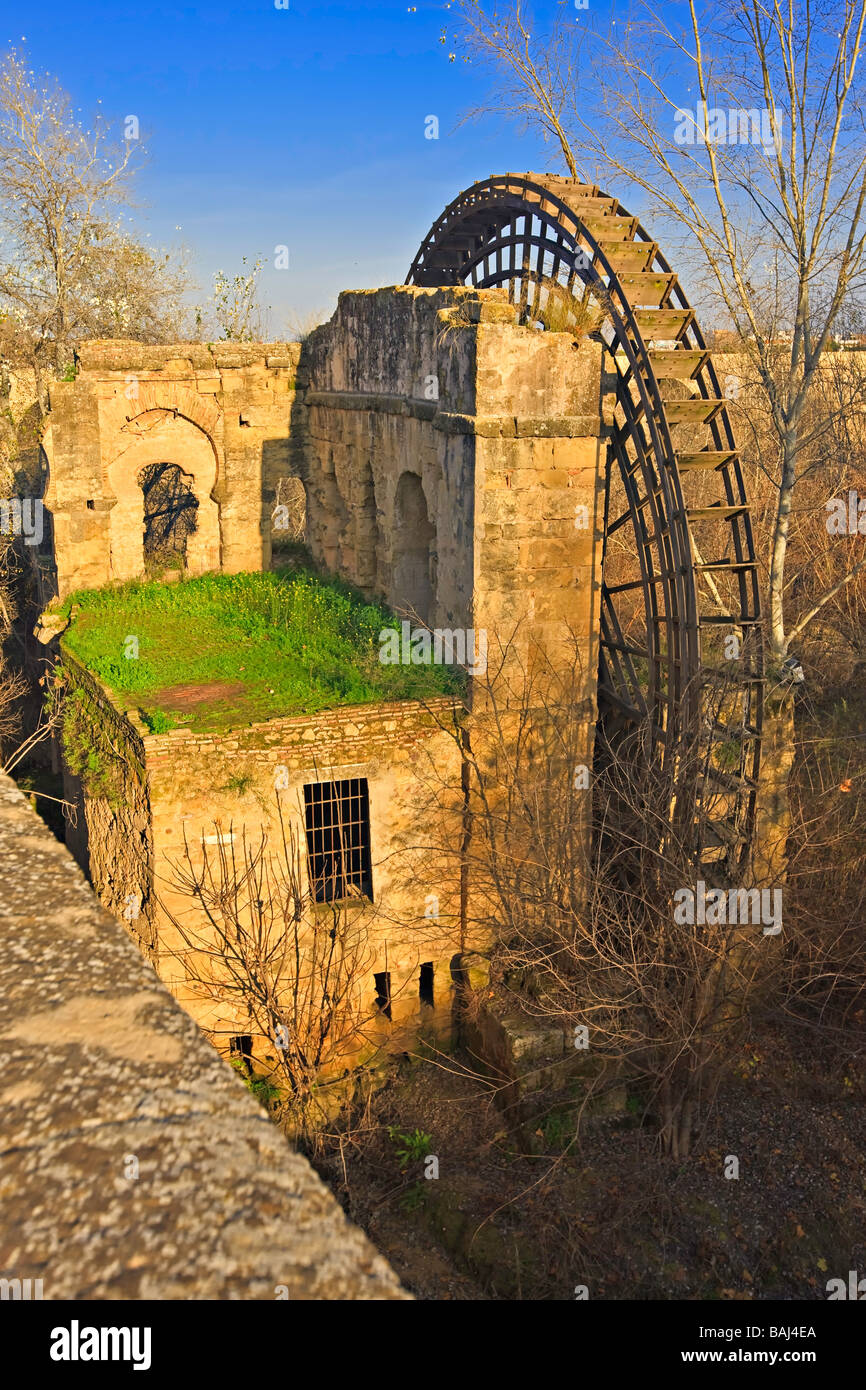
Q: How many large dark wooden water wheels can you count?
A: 1